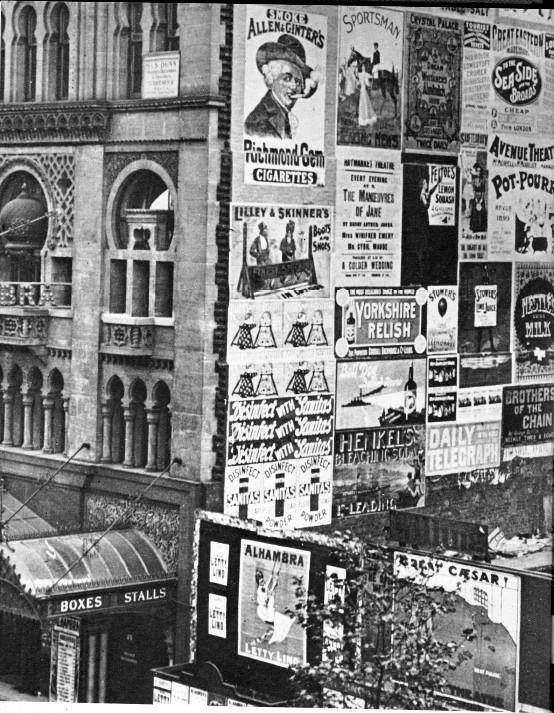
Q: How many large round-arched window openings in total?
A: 2